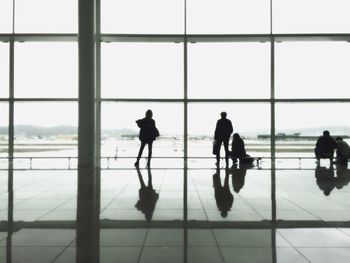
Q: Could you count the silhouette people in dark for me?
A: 5